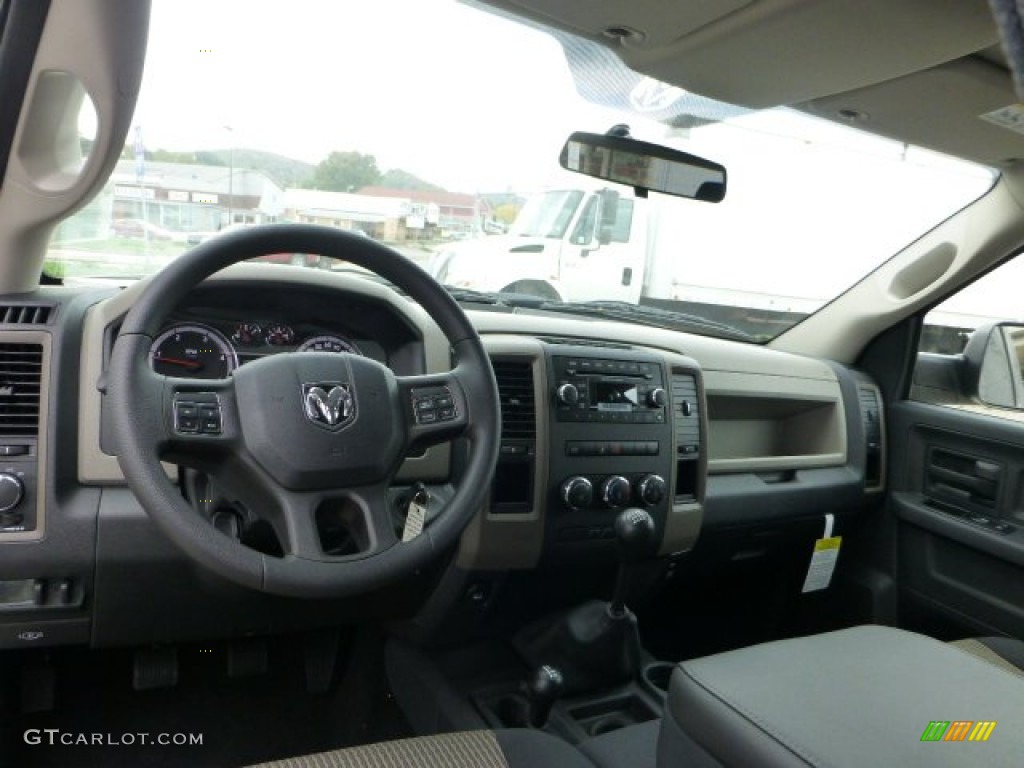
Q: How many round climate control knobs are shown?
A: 3